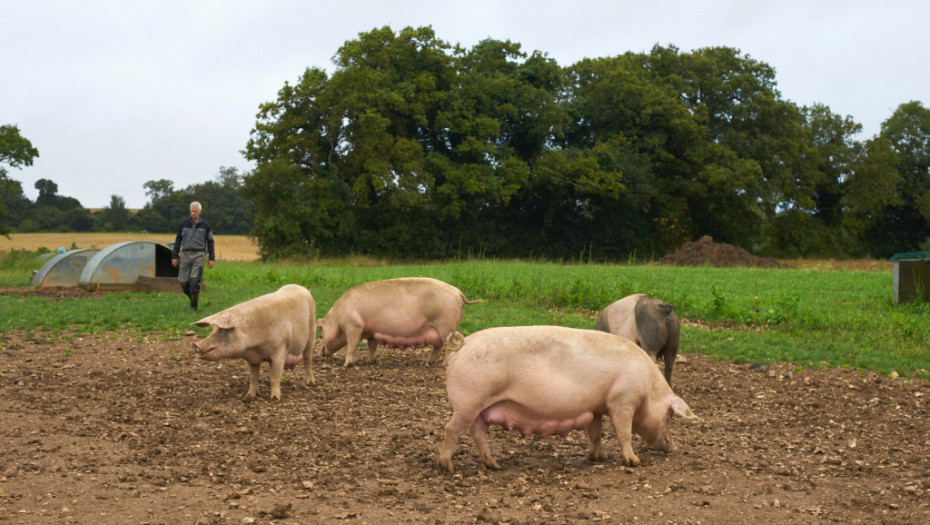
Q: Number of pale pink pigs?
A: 3